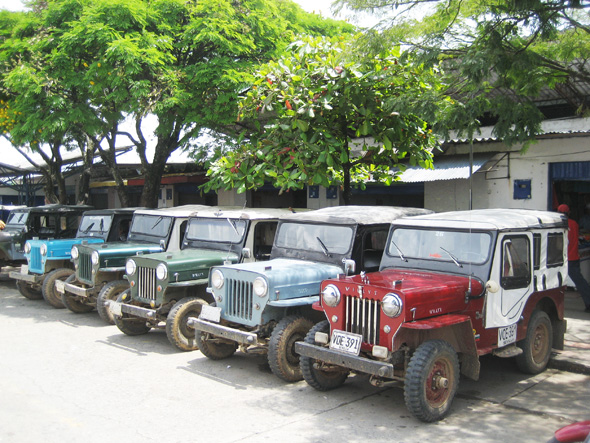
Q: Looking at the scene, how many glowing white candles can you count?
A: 0